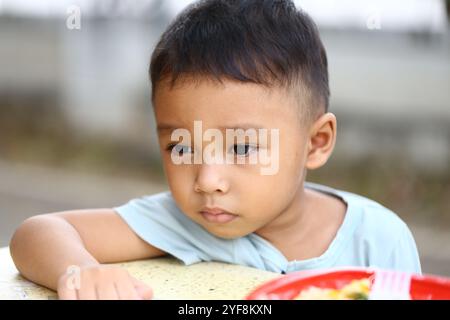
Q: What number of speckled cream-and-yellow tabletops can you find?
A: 1